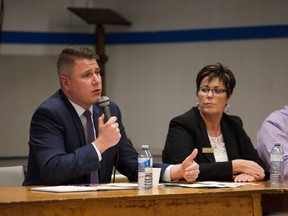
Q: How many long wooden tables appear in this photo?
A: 1